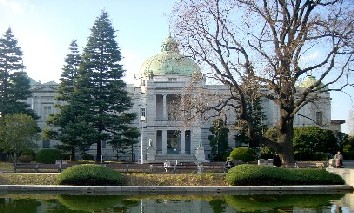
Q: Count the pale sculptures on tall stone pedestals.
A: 2